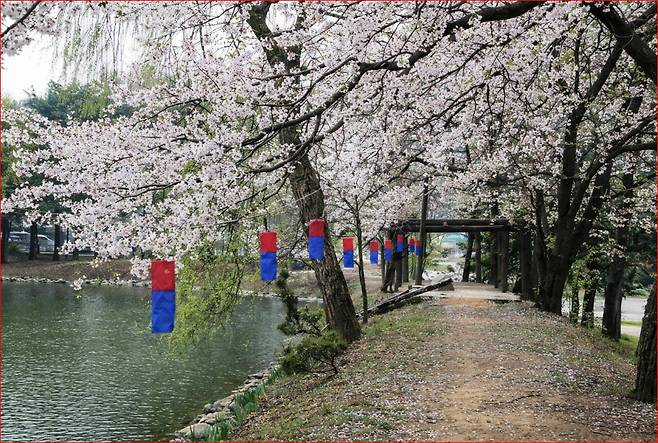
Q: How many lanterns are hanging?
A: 9